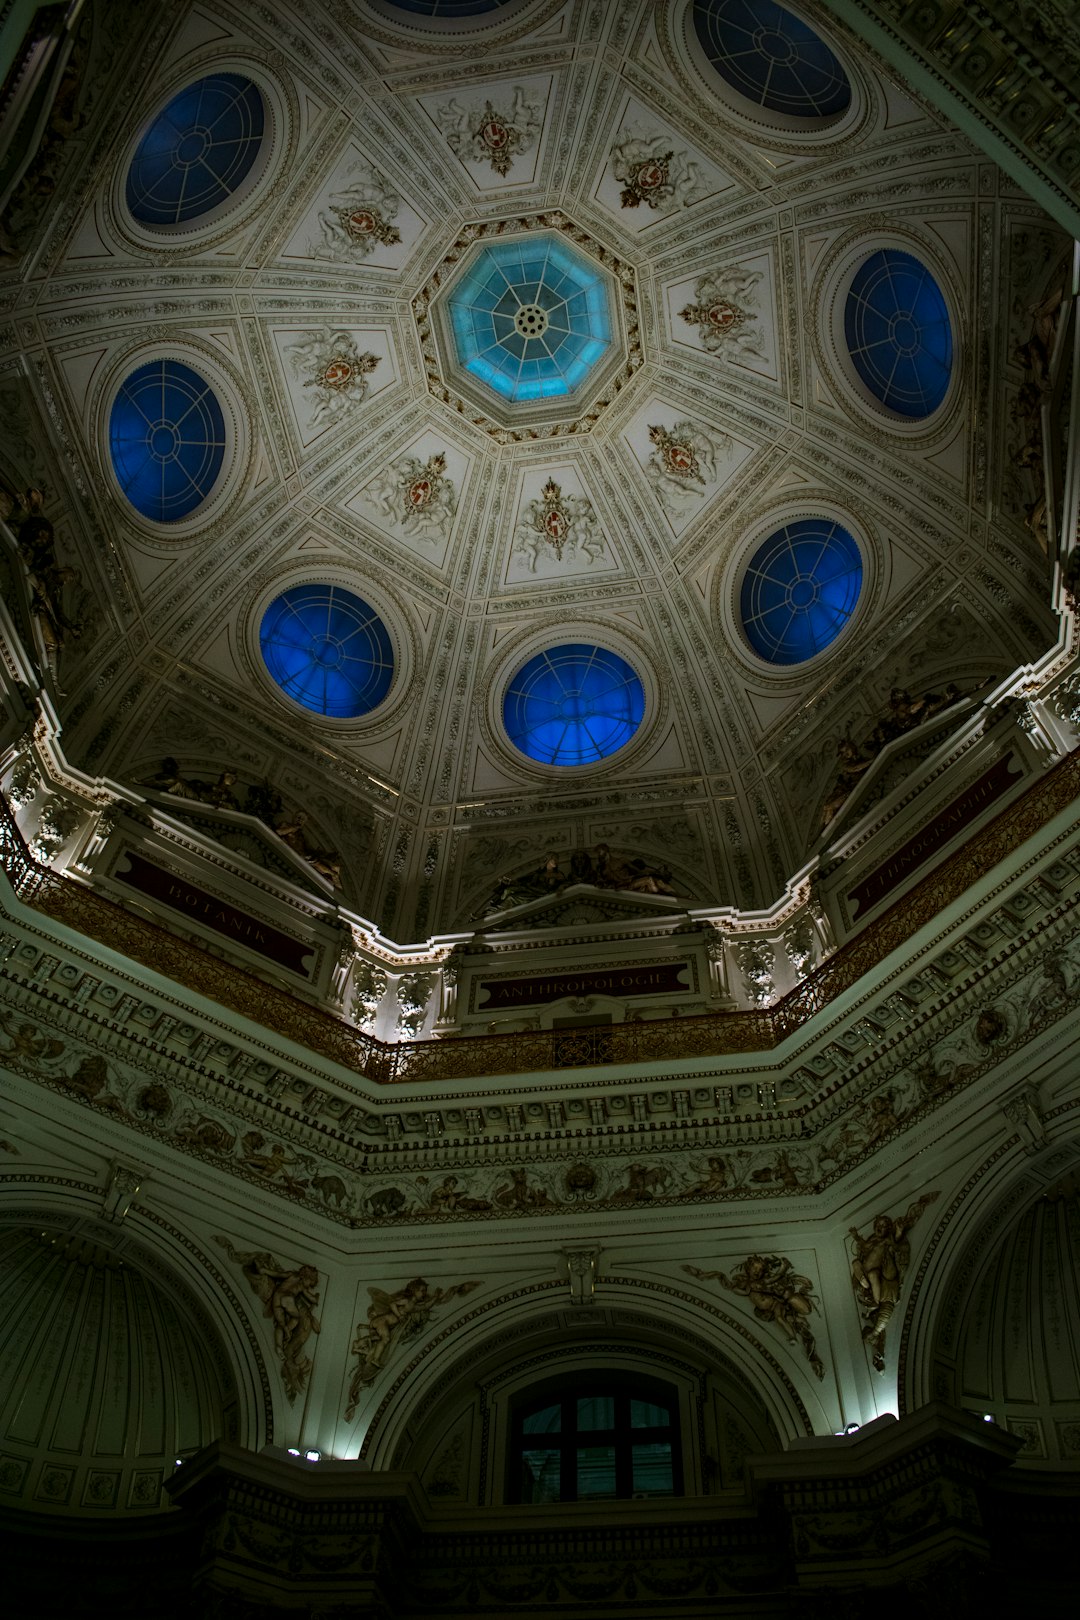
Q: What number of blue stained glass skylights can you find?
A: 9